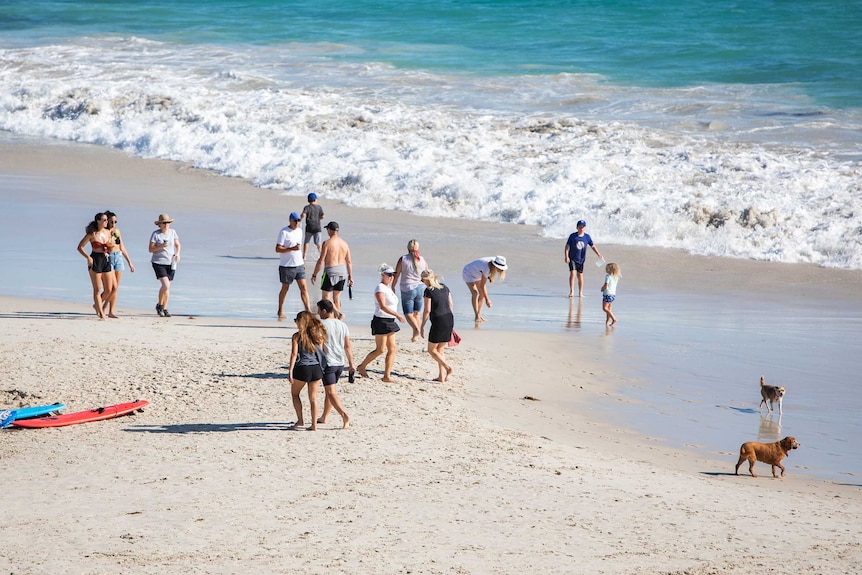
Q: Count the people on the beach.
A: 14